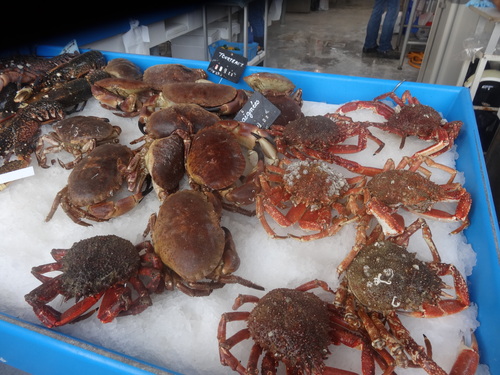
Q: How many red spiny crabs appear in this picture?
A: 7